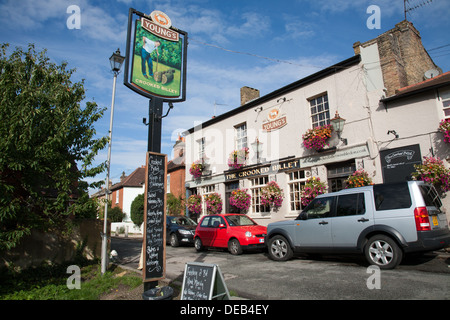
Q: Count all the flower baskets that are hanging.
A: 11